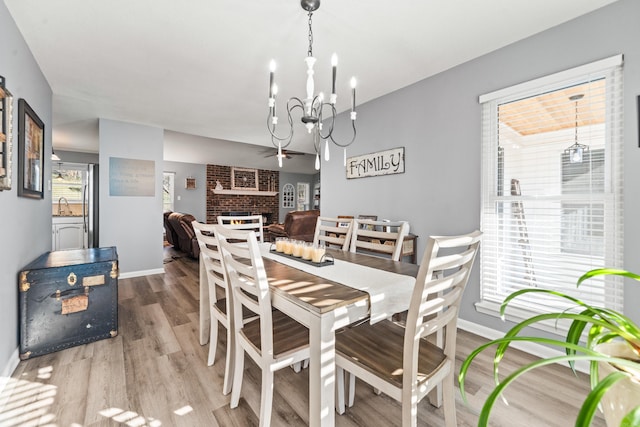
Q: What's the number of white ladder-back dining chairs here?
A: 6